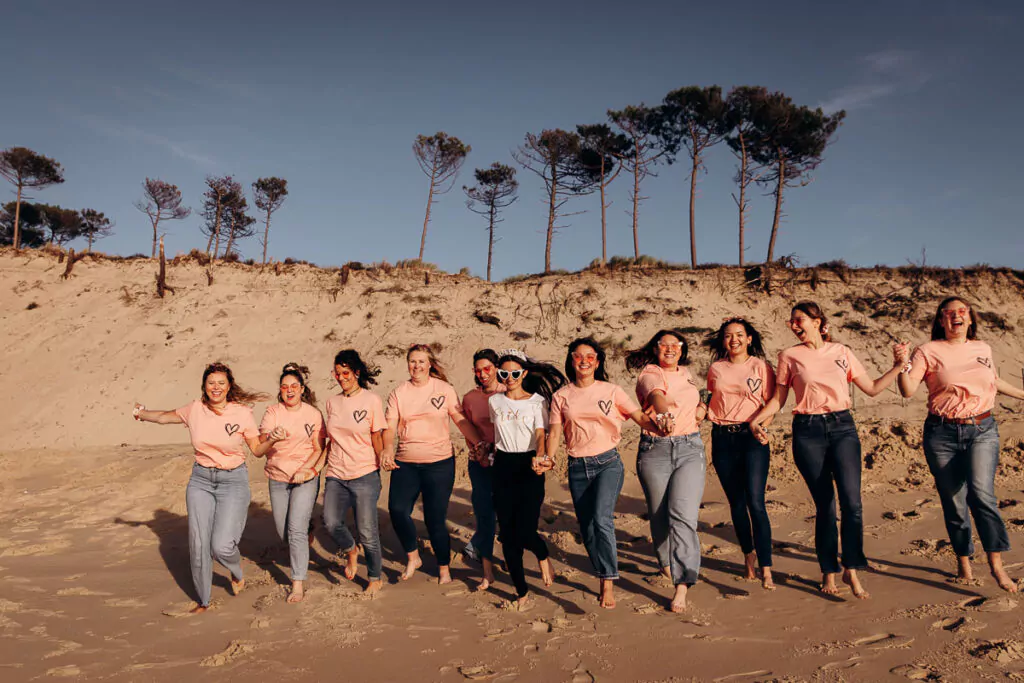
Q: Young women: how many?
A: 11